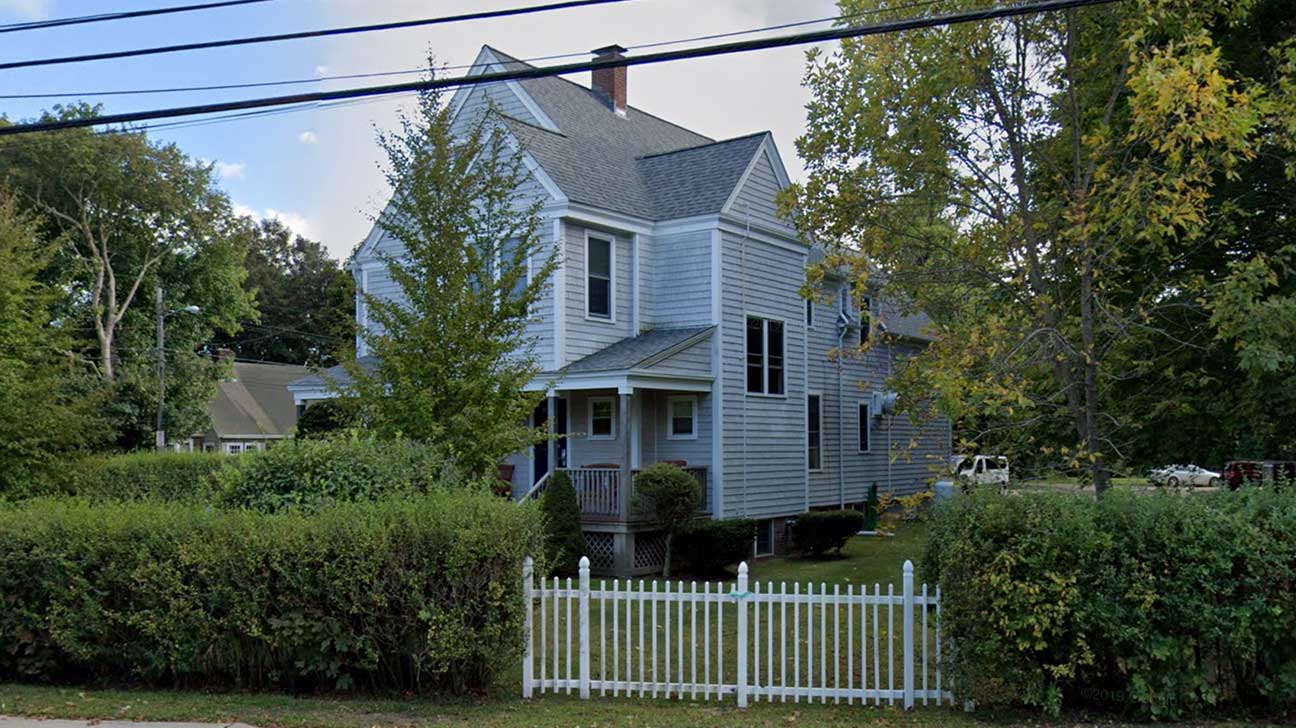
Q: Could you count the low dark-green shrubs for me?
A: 2